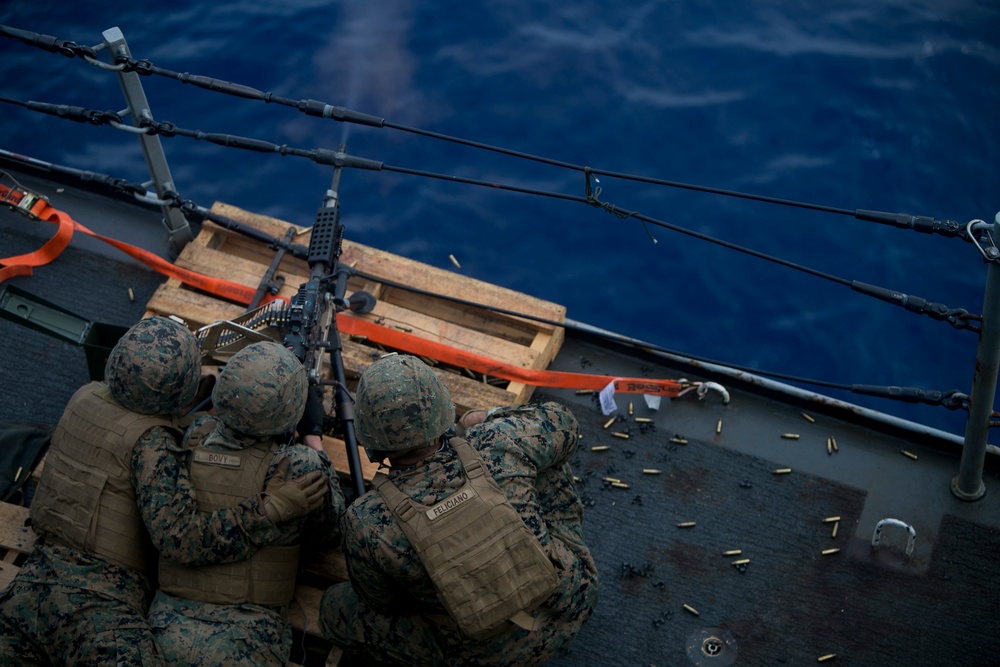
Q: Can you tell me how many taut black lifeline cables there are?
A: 3